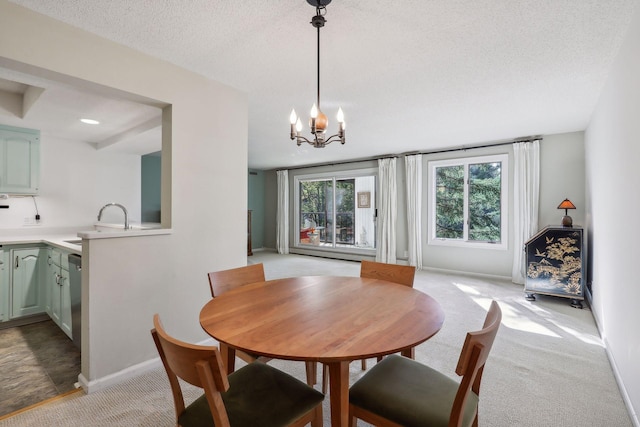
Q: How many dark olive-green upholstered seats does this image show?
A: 2